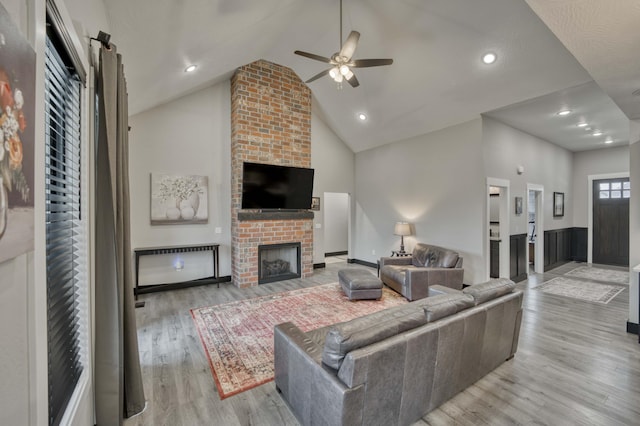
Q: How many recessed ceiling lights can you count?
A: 7